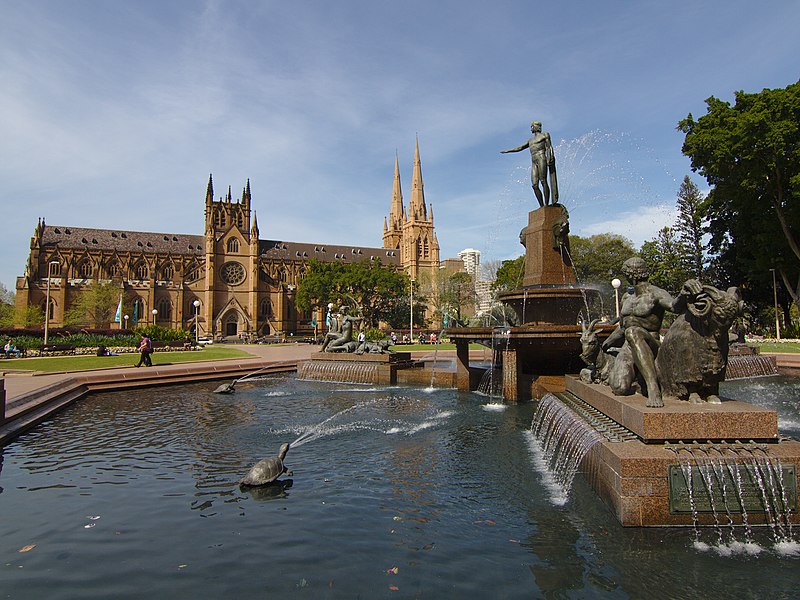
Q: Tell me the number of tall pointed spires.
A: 2